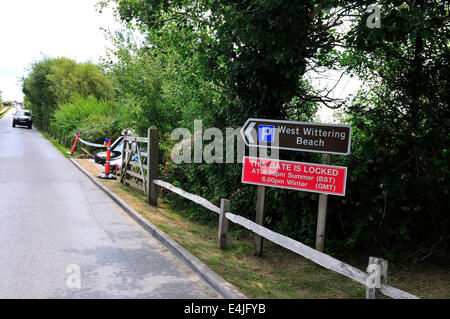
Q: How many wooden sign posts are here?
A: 2